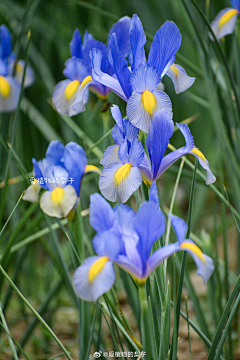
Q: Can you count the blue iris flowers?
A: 7